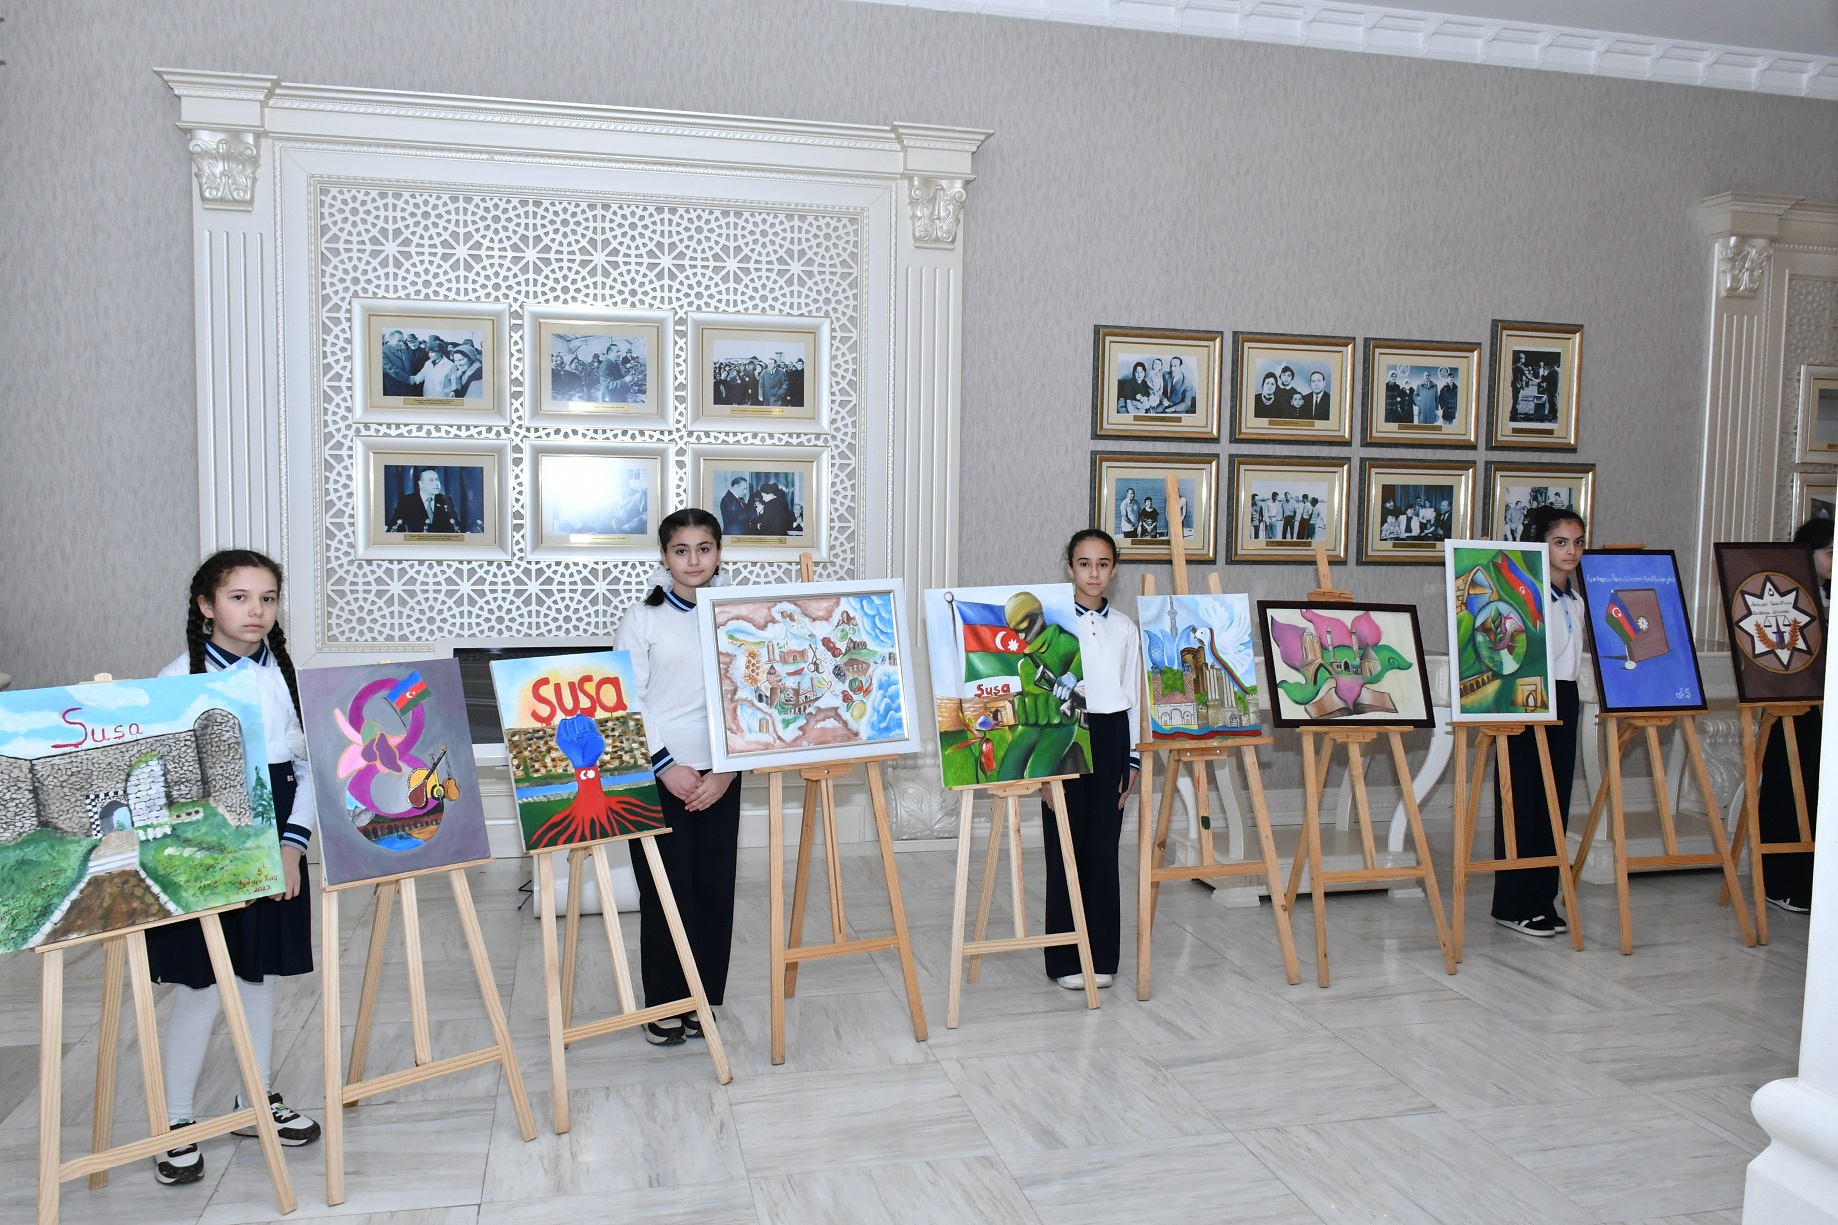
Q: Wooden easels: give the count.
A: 10